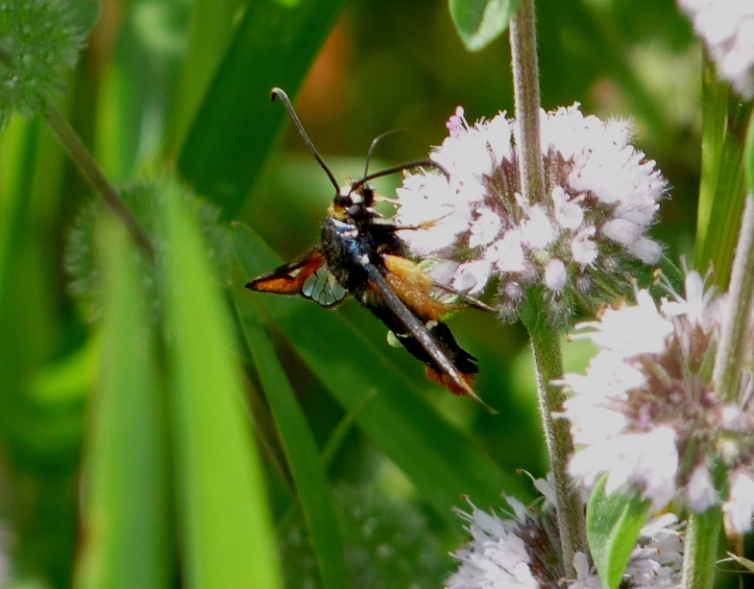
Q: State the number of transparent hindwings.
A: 1